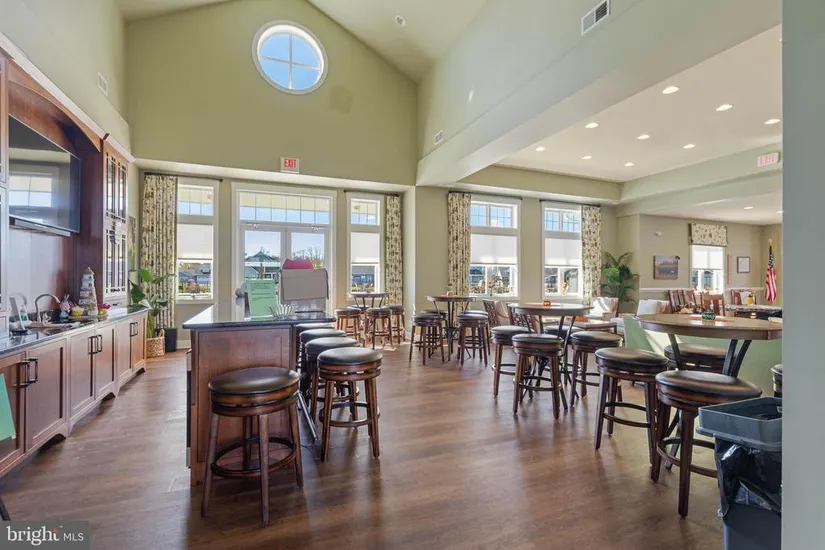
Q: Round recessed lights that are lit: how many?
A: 11